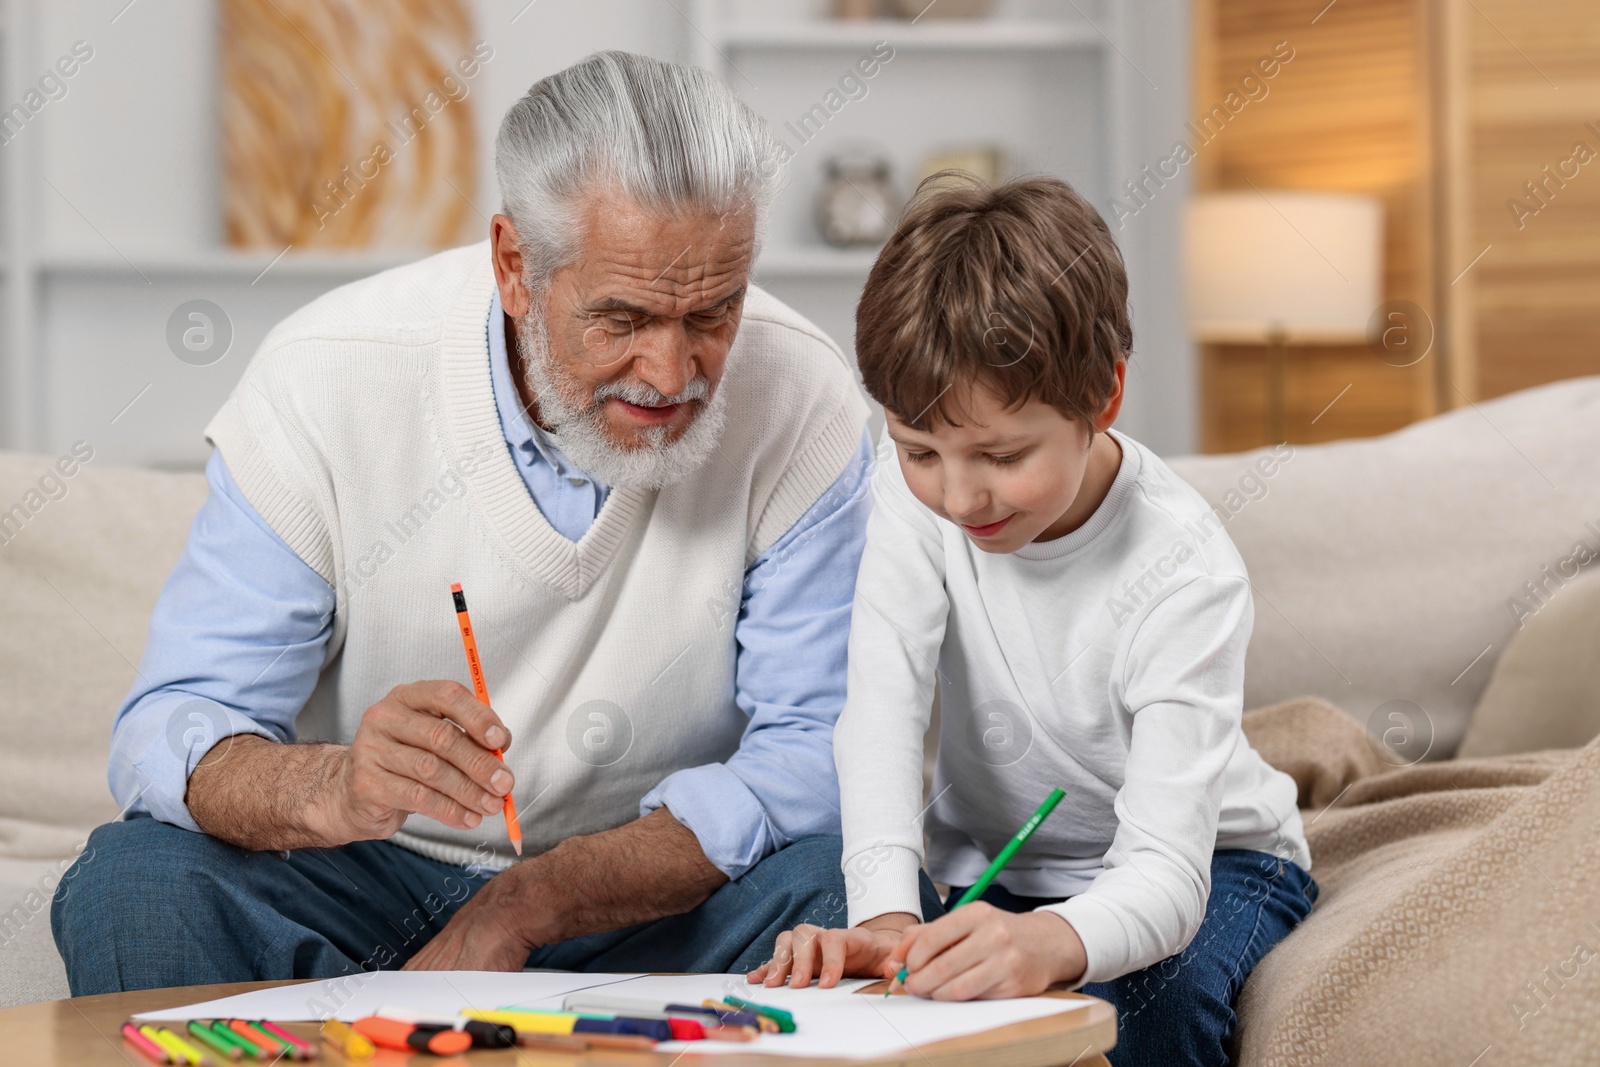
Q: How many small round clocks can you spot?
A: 1